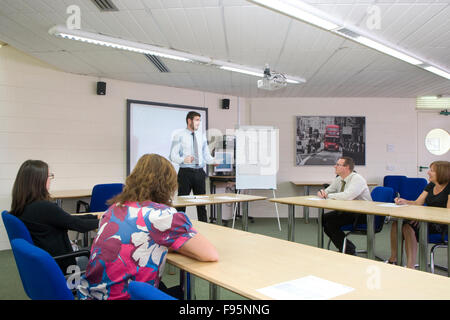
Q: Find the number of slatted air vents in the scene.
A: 2